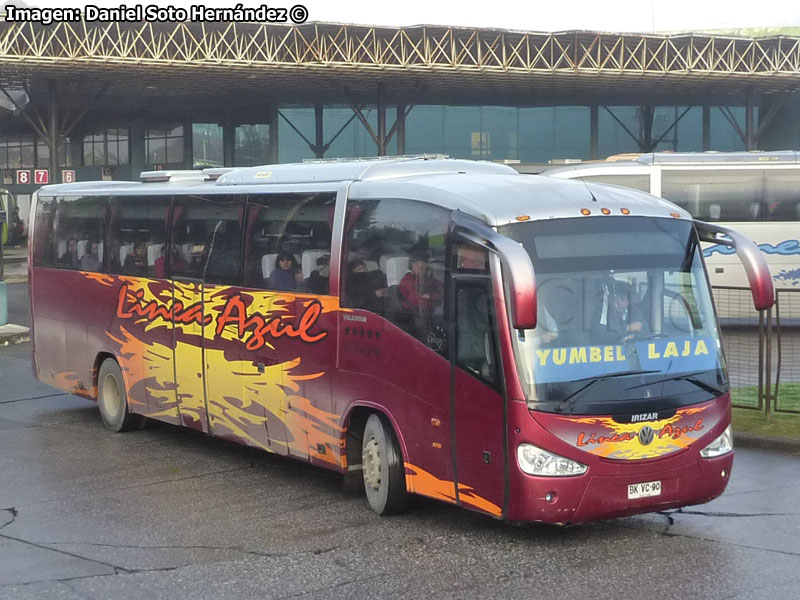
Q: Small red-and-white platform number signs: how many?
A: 3